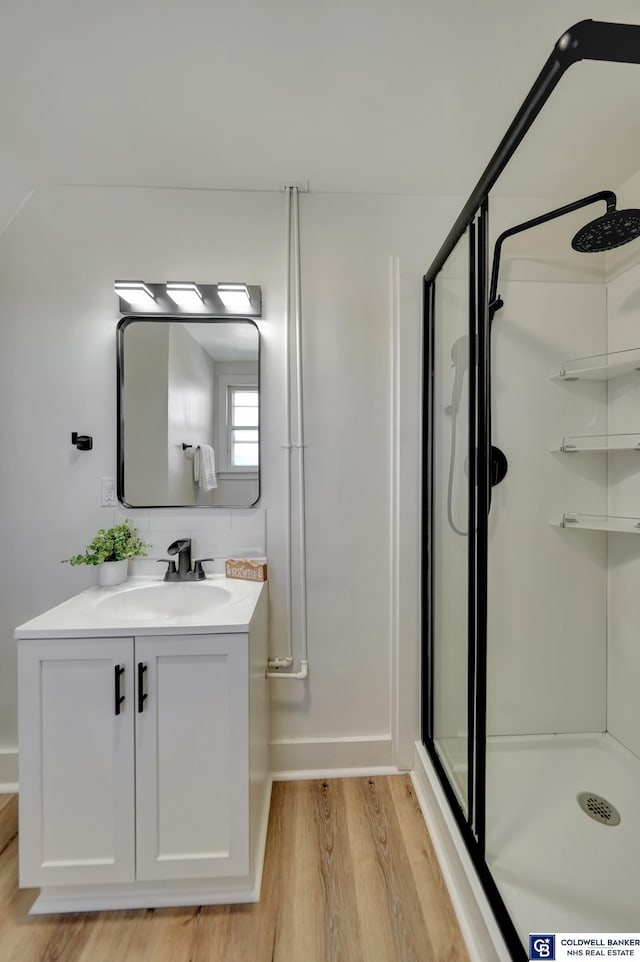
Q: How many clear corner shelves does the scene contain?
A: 3